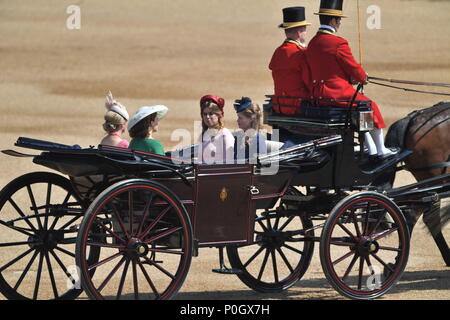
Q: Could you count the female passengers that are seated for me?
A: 4